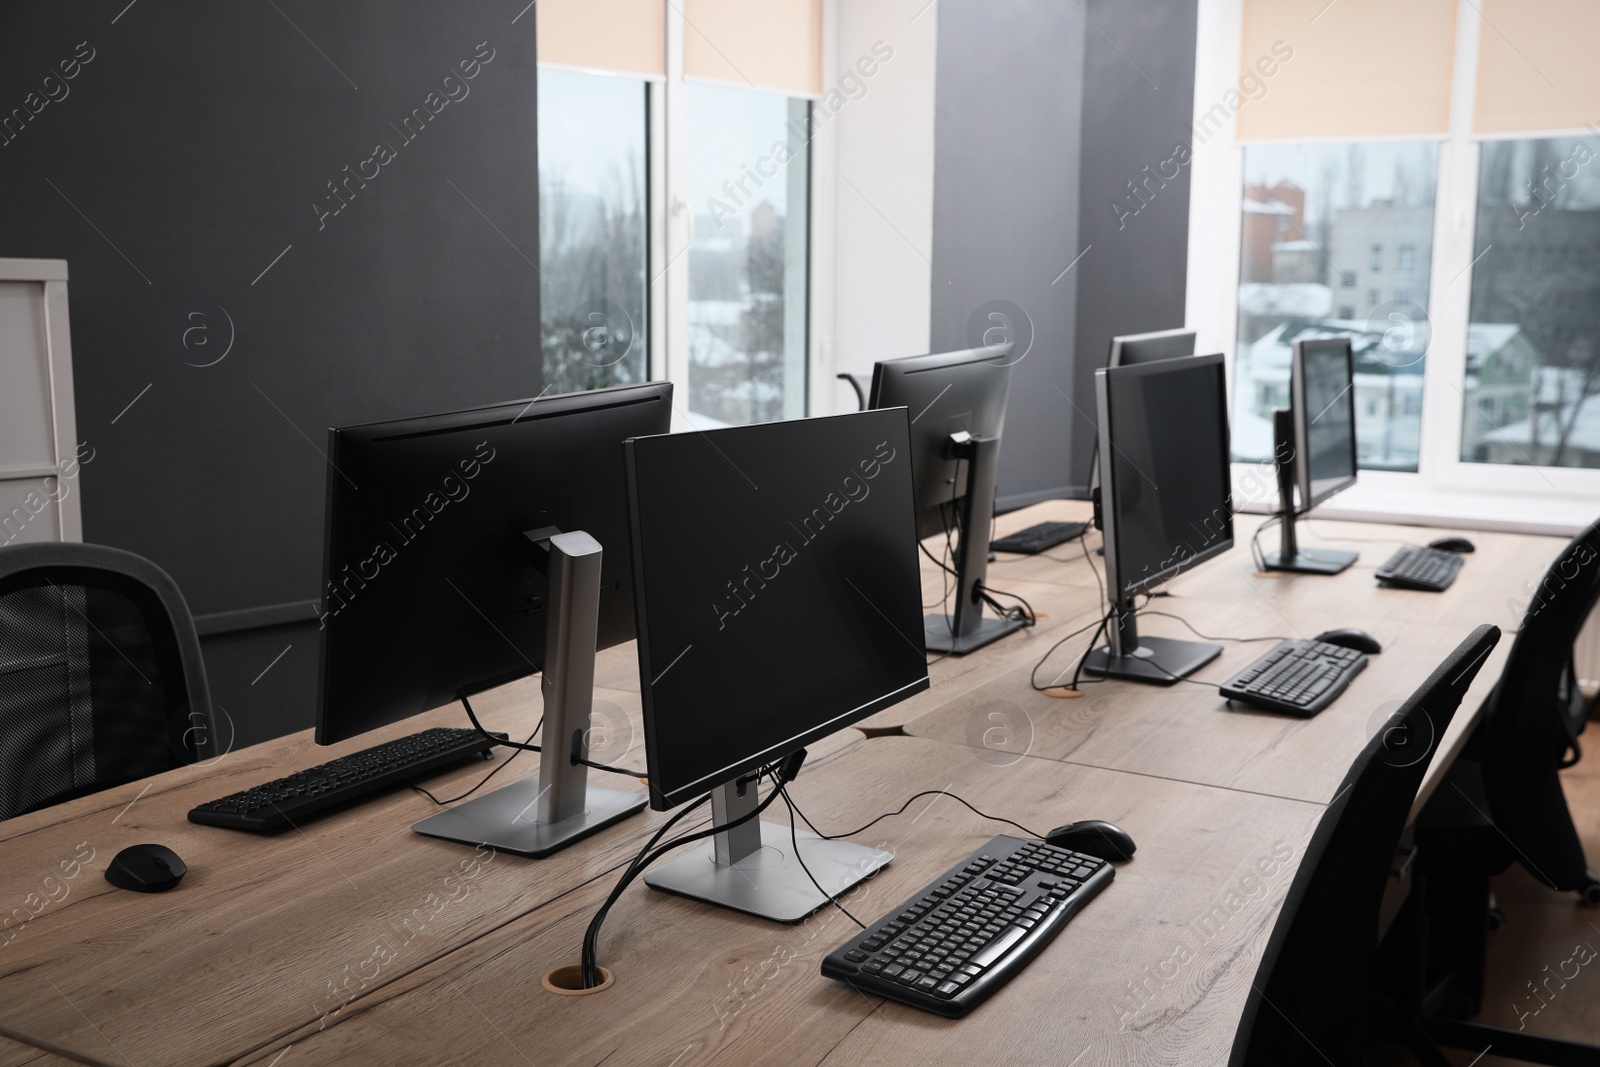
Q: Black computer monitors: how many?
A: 6